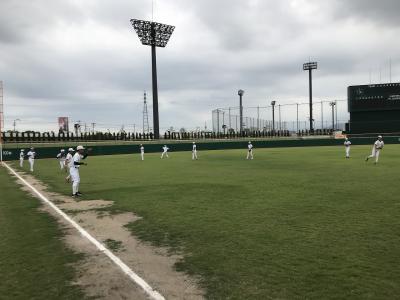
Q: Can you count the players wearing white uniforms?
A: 11